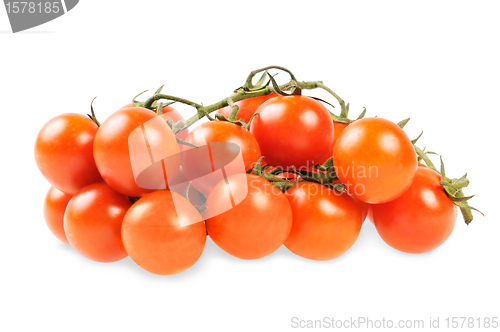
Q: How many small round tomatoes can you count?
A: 14